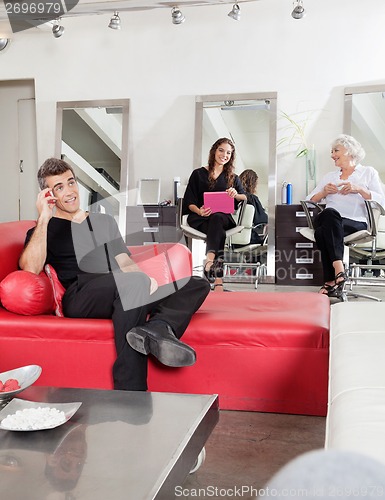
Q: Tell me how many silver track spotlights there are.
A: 5